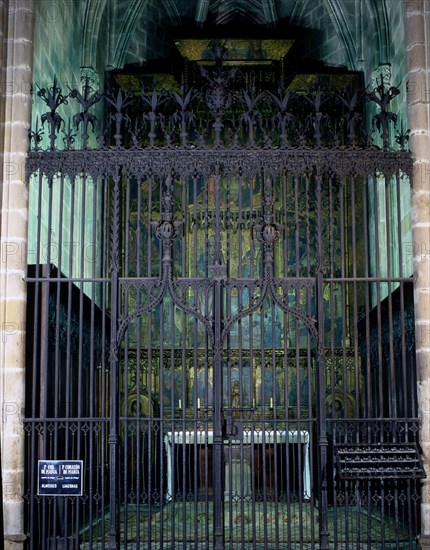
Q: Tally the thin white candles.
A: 4